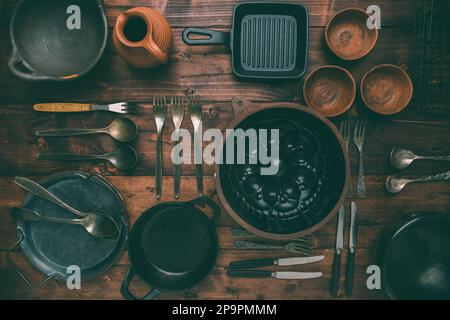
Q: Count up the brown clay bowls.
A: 3